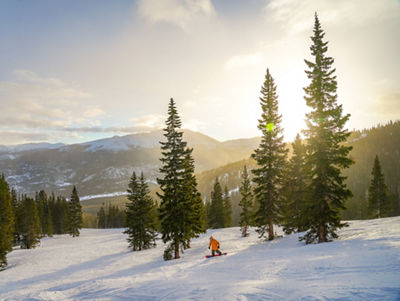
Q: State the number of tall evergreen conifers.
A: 3